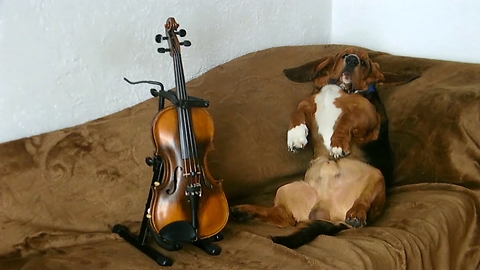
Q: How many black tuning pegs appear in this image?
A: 4